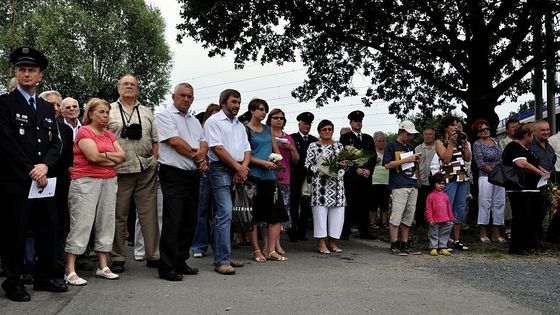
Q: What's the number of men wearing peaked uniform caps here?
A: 3